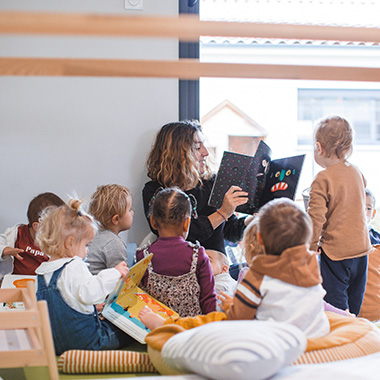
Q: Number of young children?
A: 9